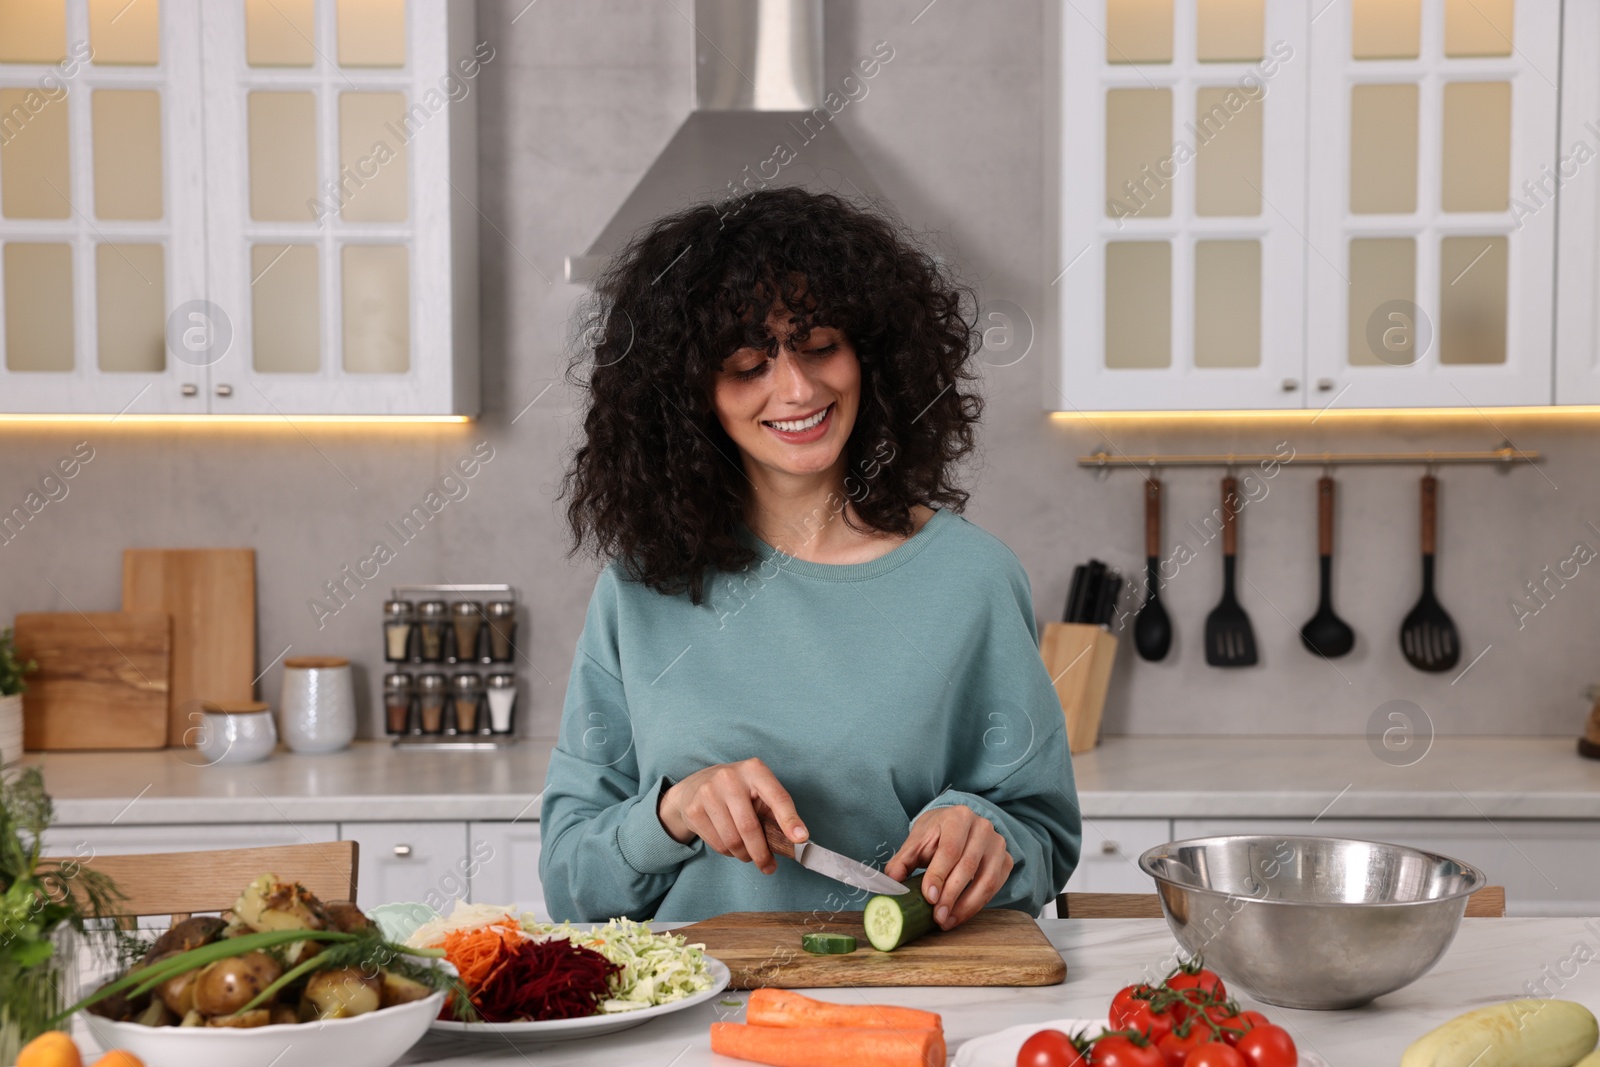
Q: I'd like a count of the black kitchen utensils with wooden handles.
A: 4